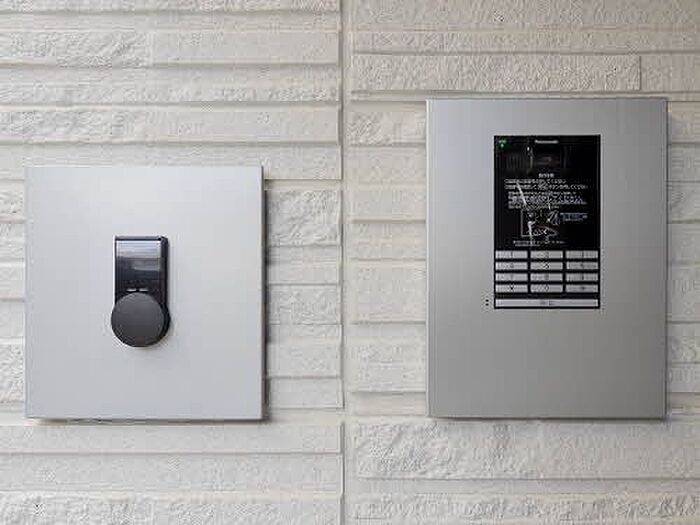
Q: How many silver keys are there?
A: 13